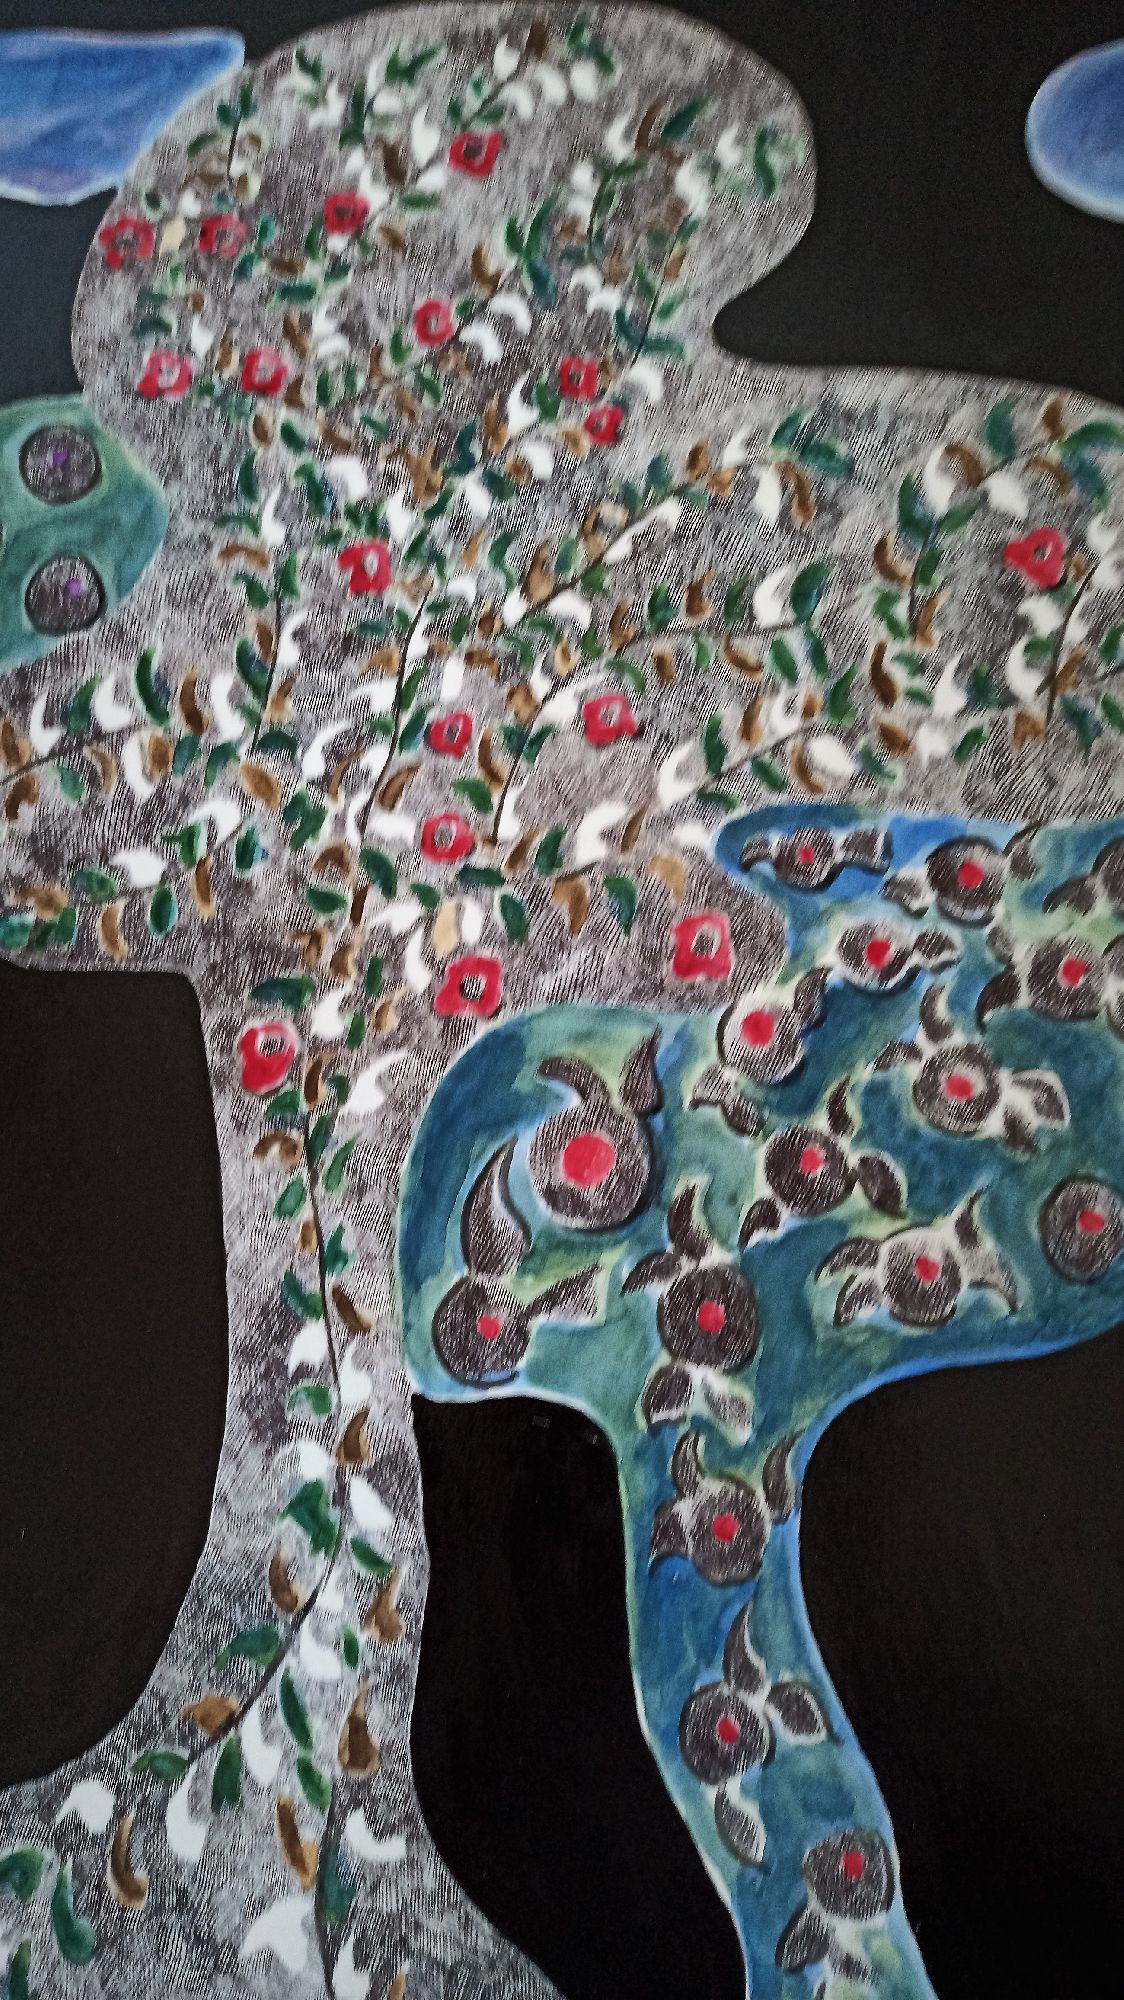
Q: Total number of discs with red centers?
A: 15